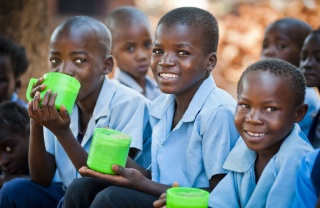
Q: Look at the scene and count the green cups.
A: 3